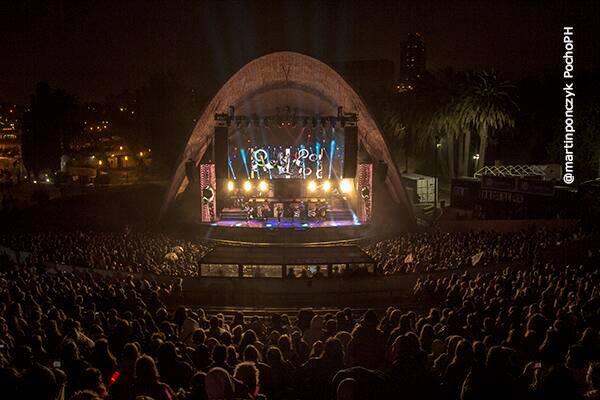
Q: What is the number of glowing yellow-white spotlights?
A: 6